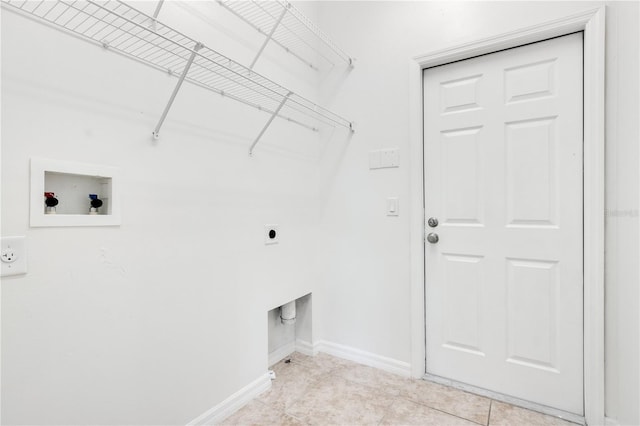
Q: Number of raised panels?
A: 6